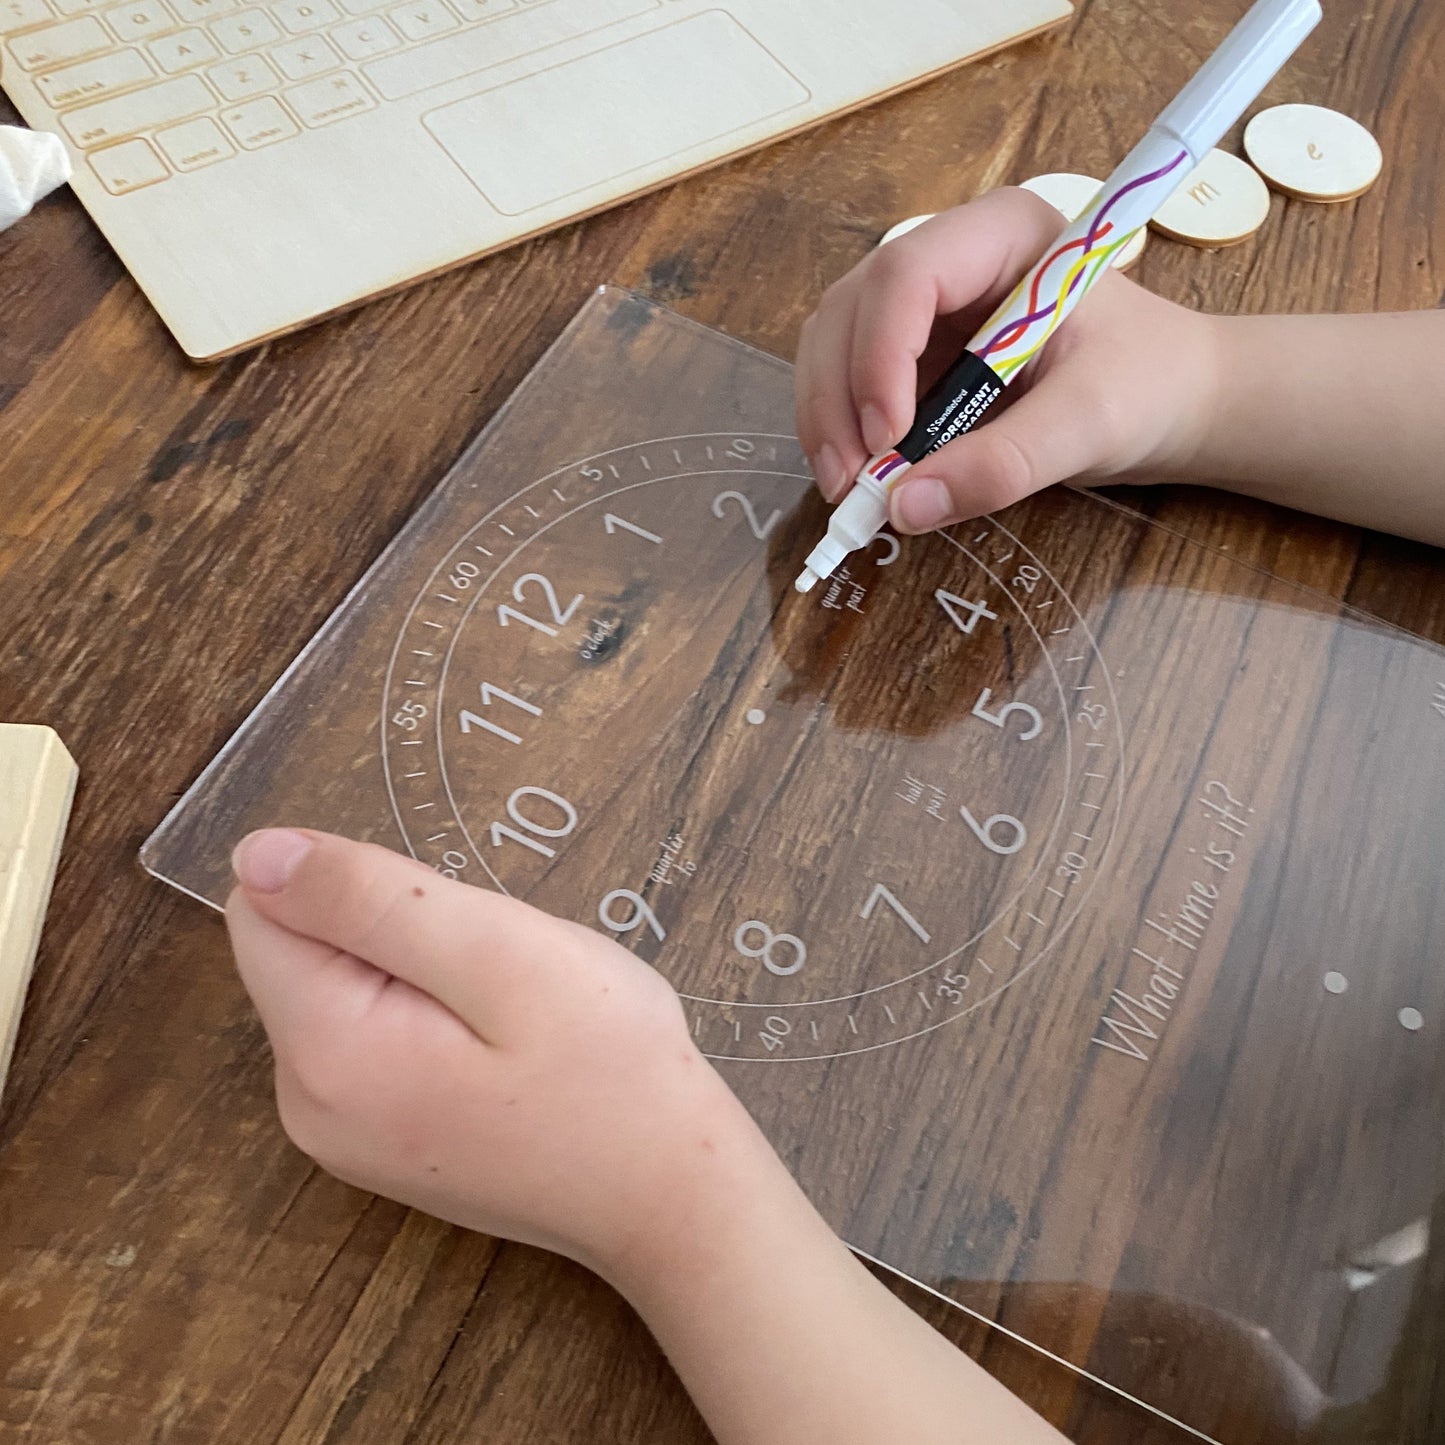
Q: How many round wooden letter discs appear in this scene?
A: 4